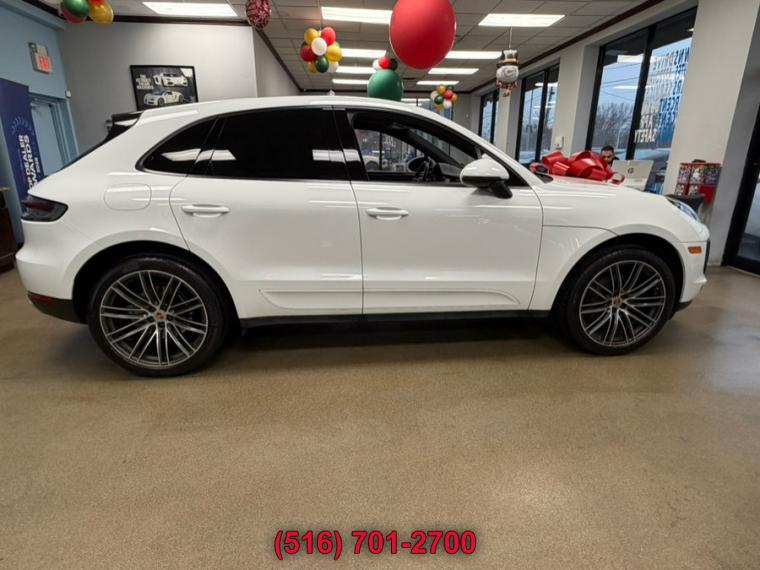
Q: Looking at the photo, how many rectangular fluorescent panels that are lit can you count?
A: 9